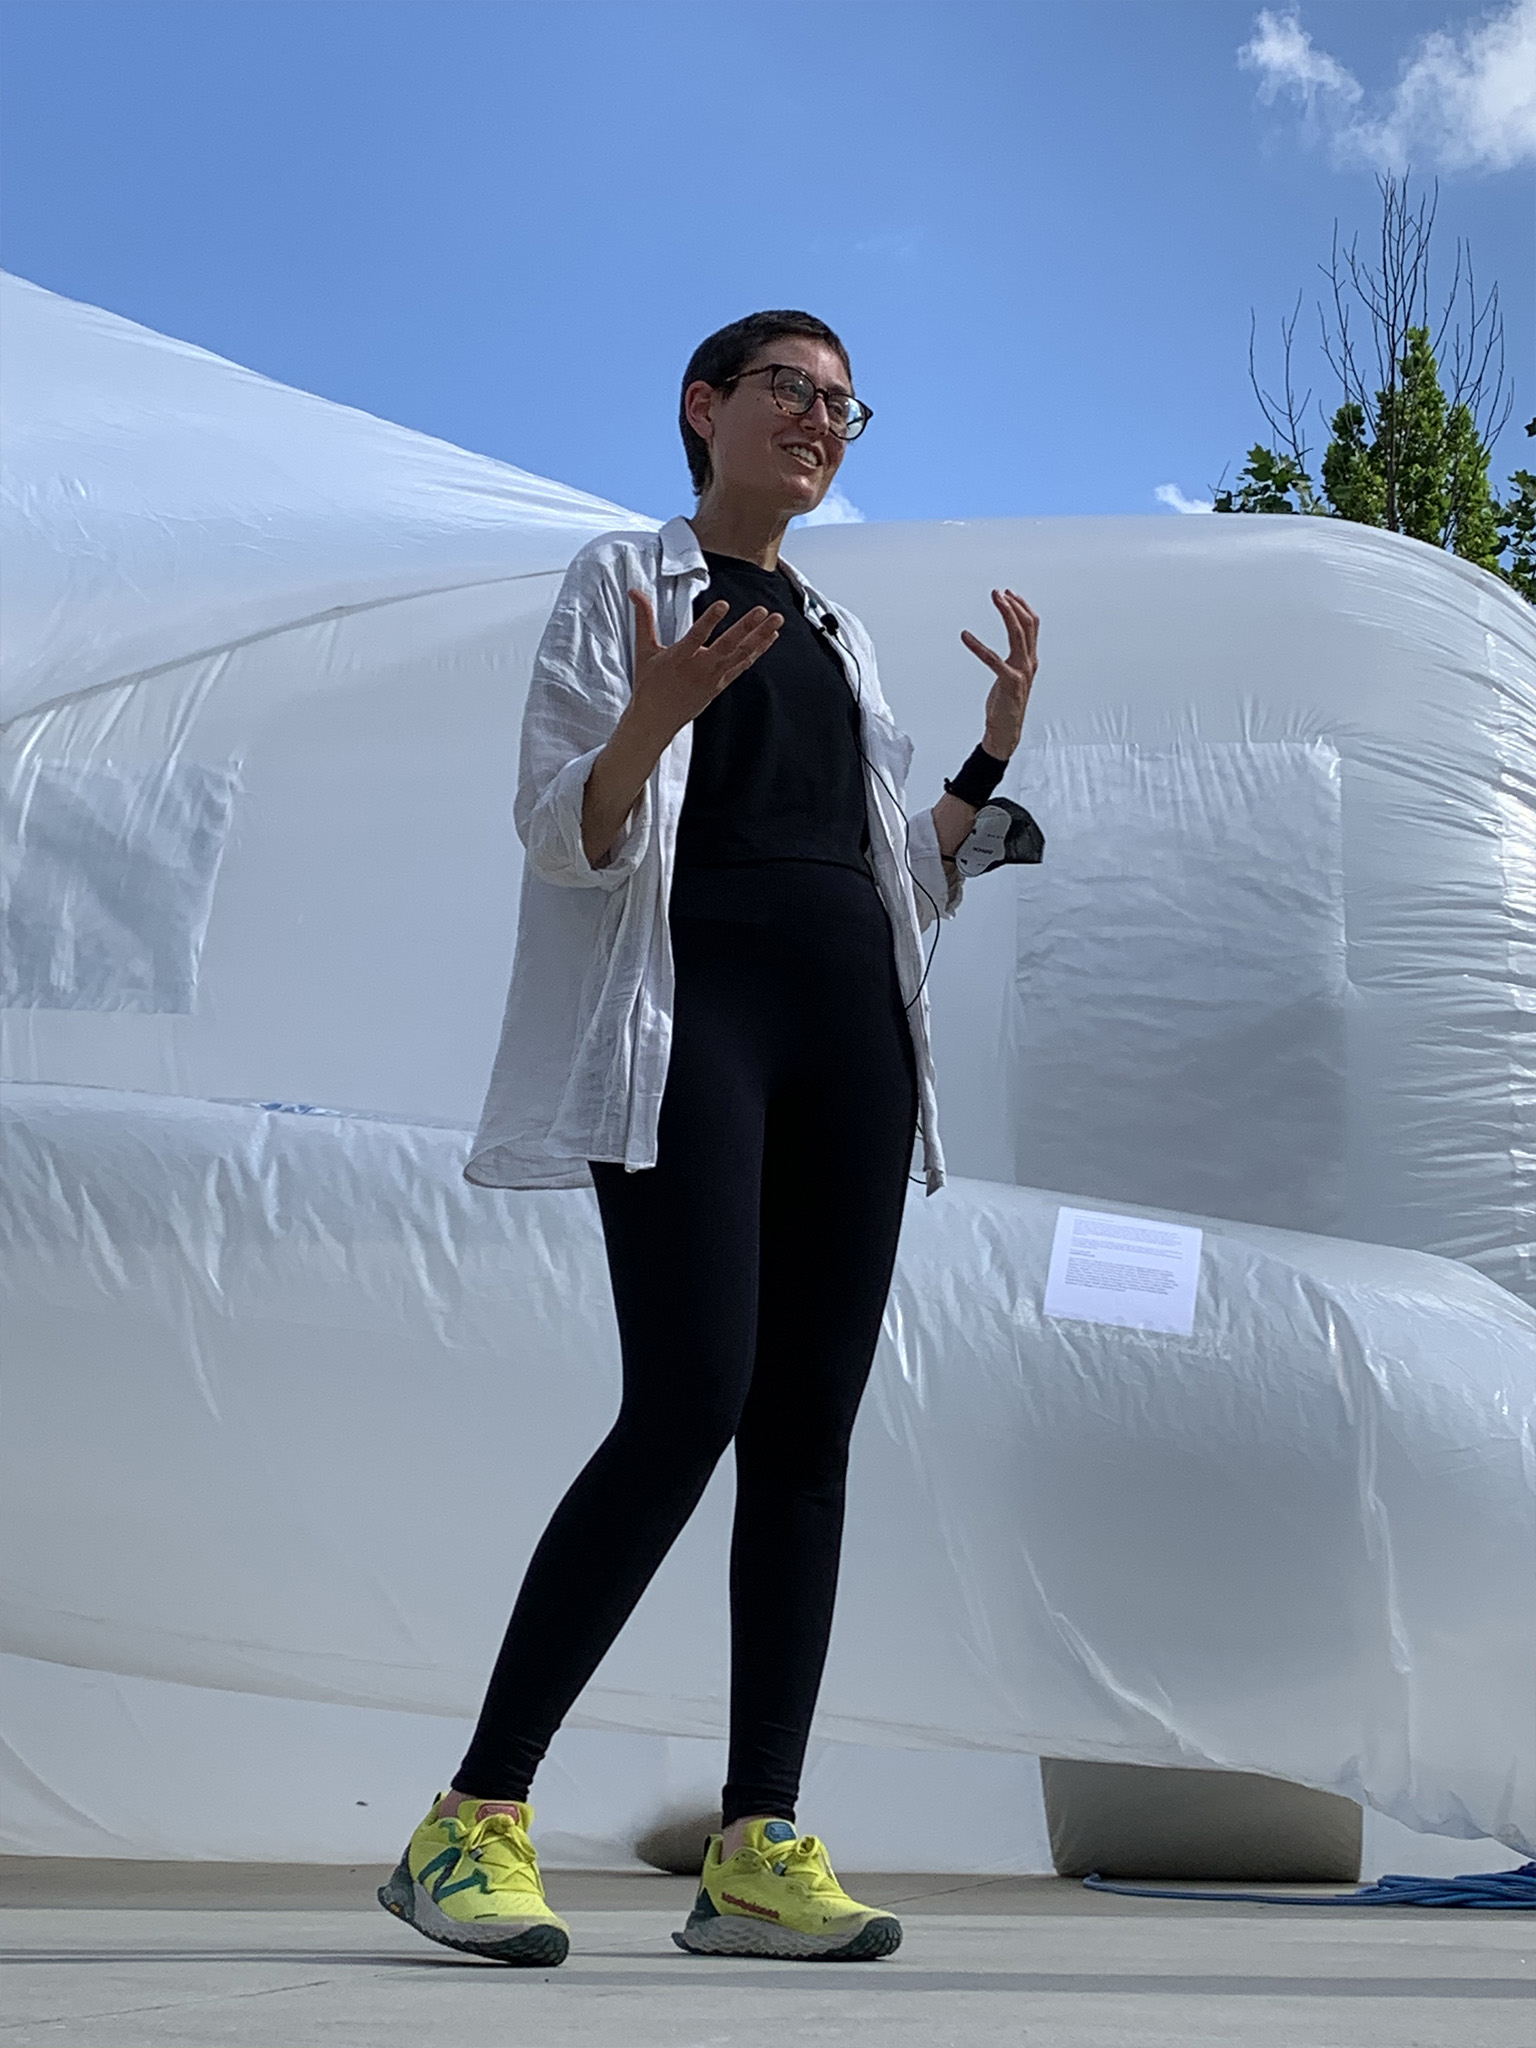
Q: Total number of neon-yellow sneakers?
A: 2